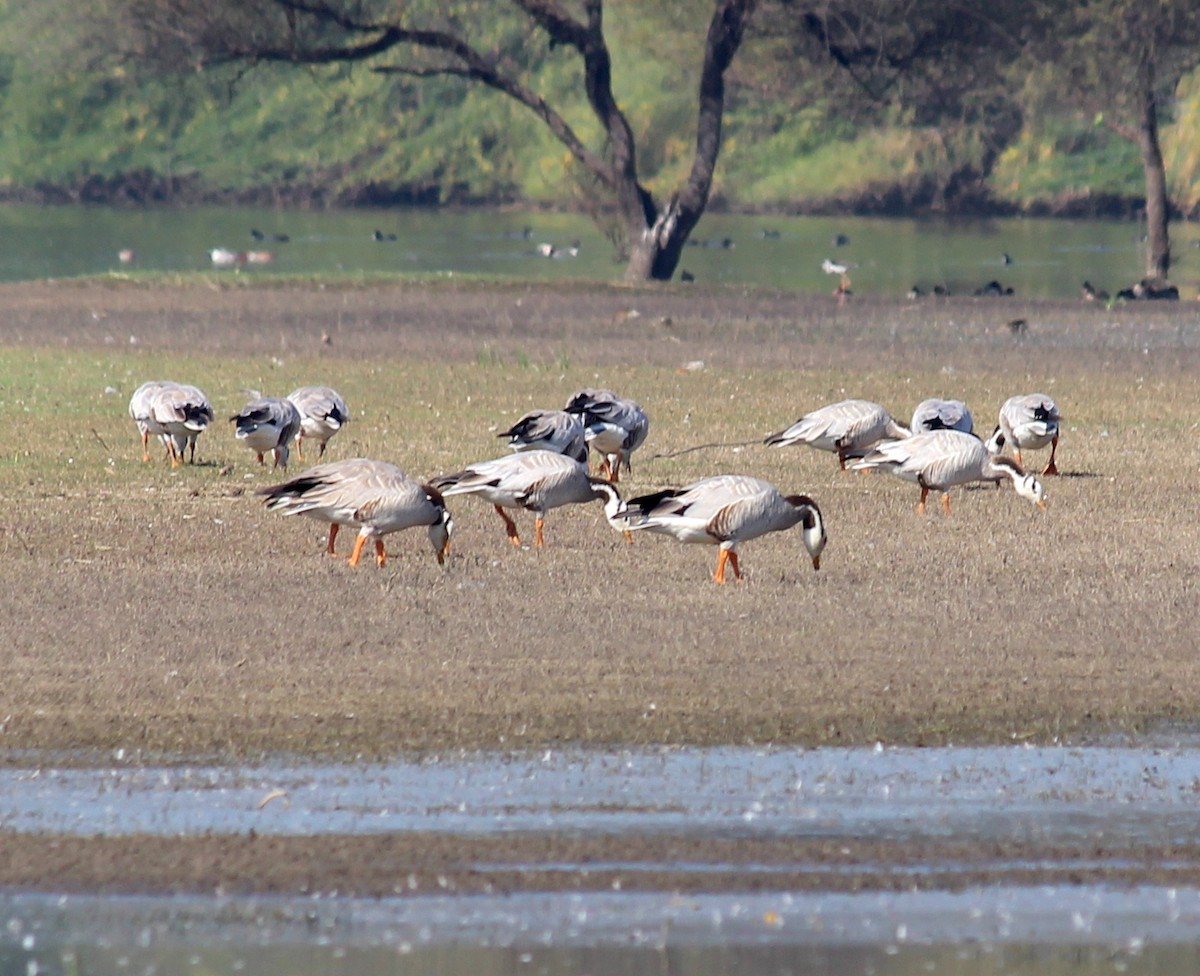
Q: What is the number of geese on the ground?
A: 14